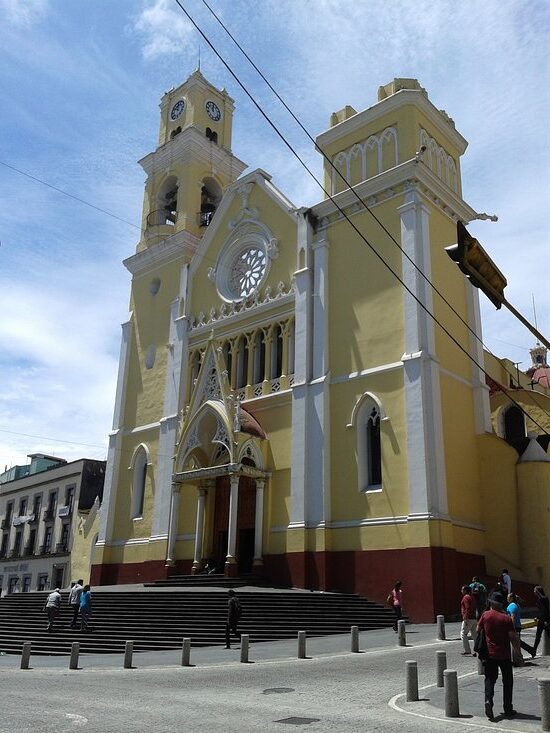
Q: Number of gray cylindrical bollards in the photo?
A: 15